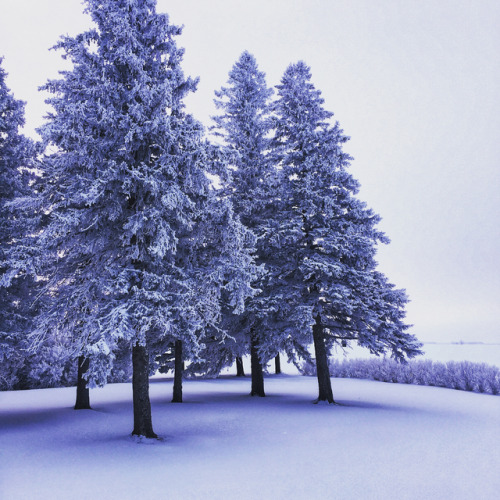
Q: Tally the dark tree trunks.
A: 7